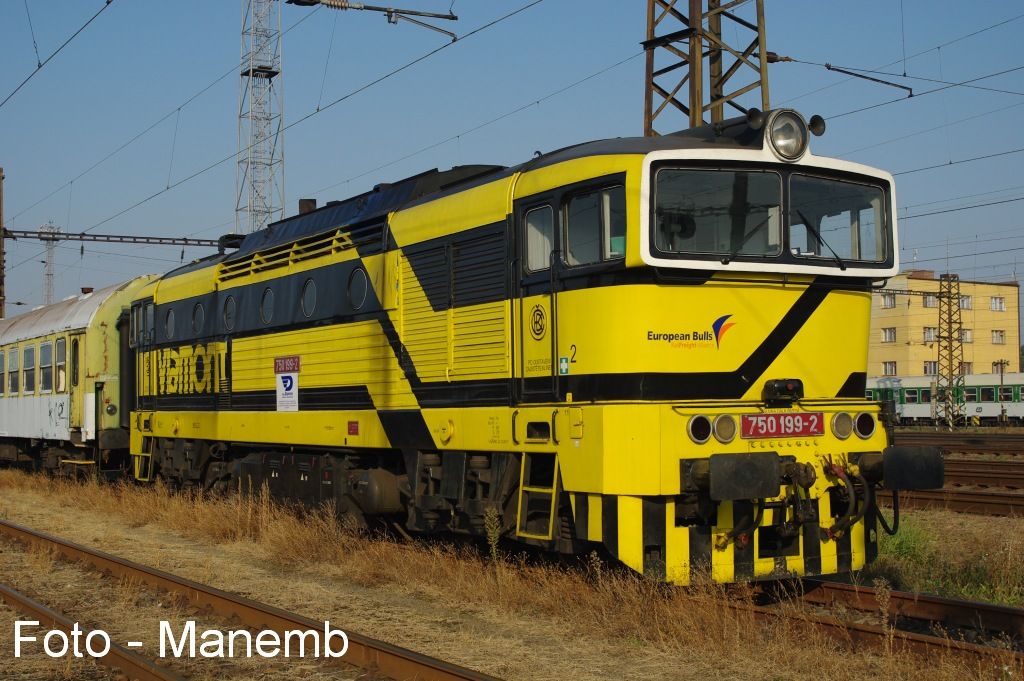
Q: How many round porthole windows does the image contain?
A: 6